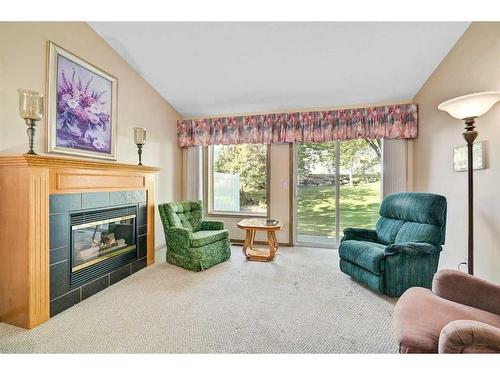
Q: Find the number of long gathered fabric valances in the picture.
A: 1